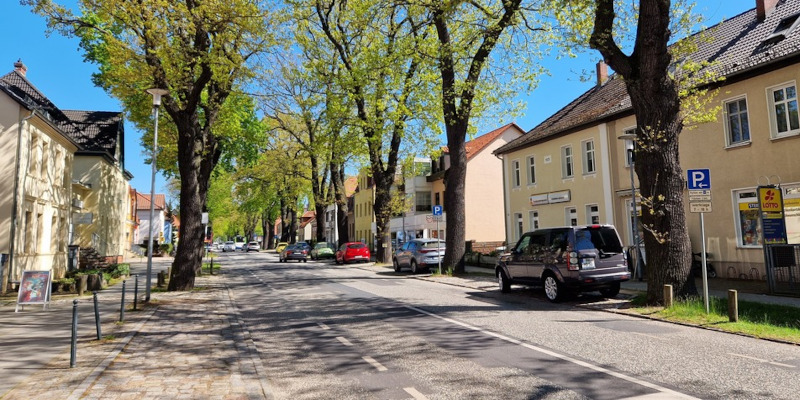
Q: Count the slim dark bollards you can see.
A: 4